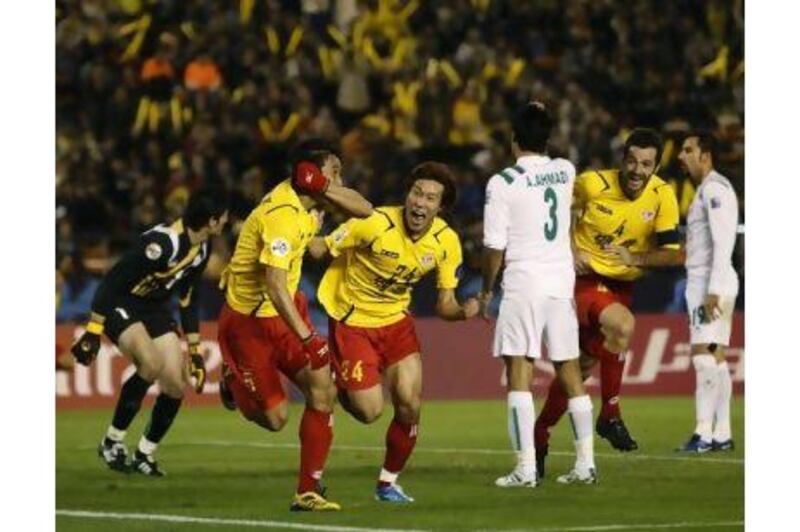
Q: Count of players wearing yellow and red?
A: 3